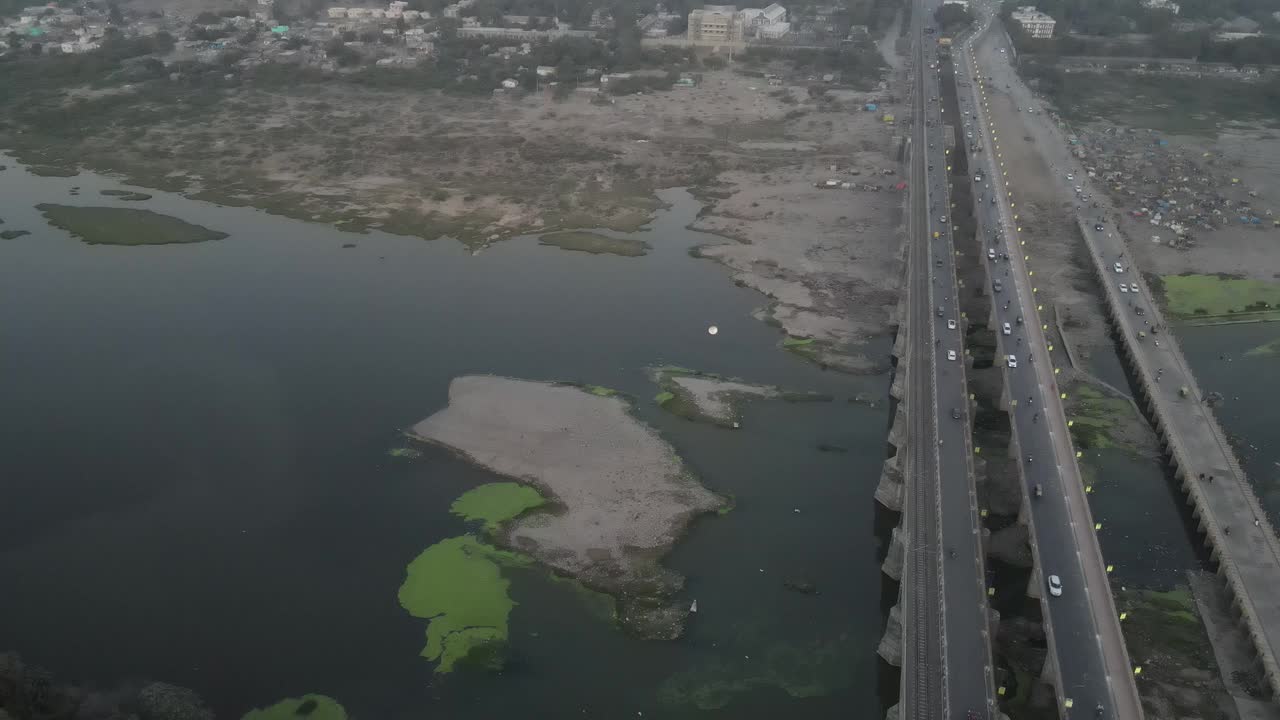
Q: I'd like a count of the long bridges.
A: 3